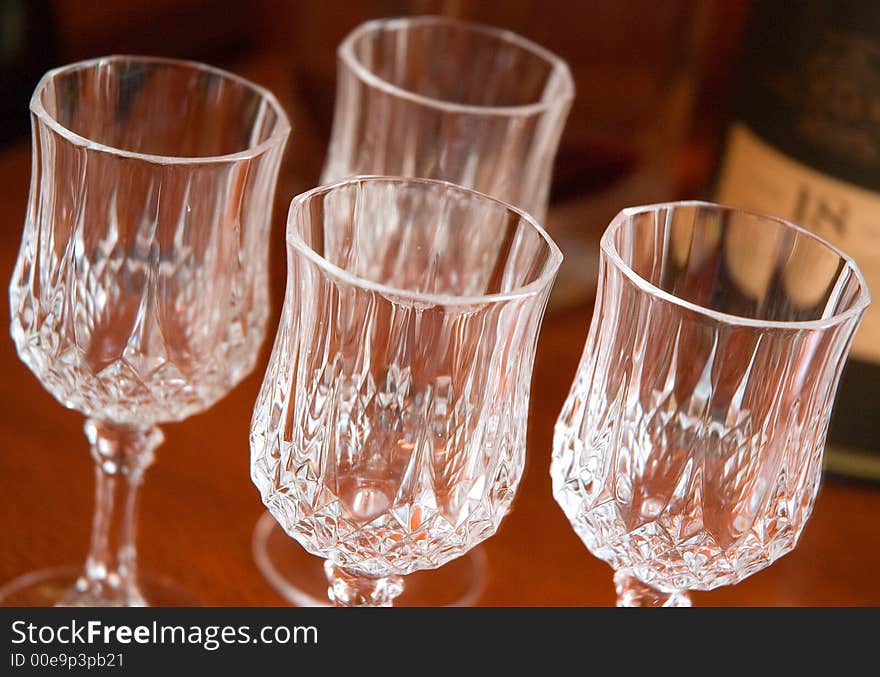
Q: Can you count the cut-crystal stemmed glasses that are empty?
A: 4